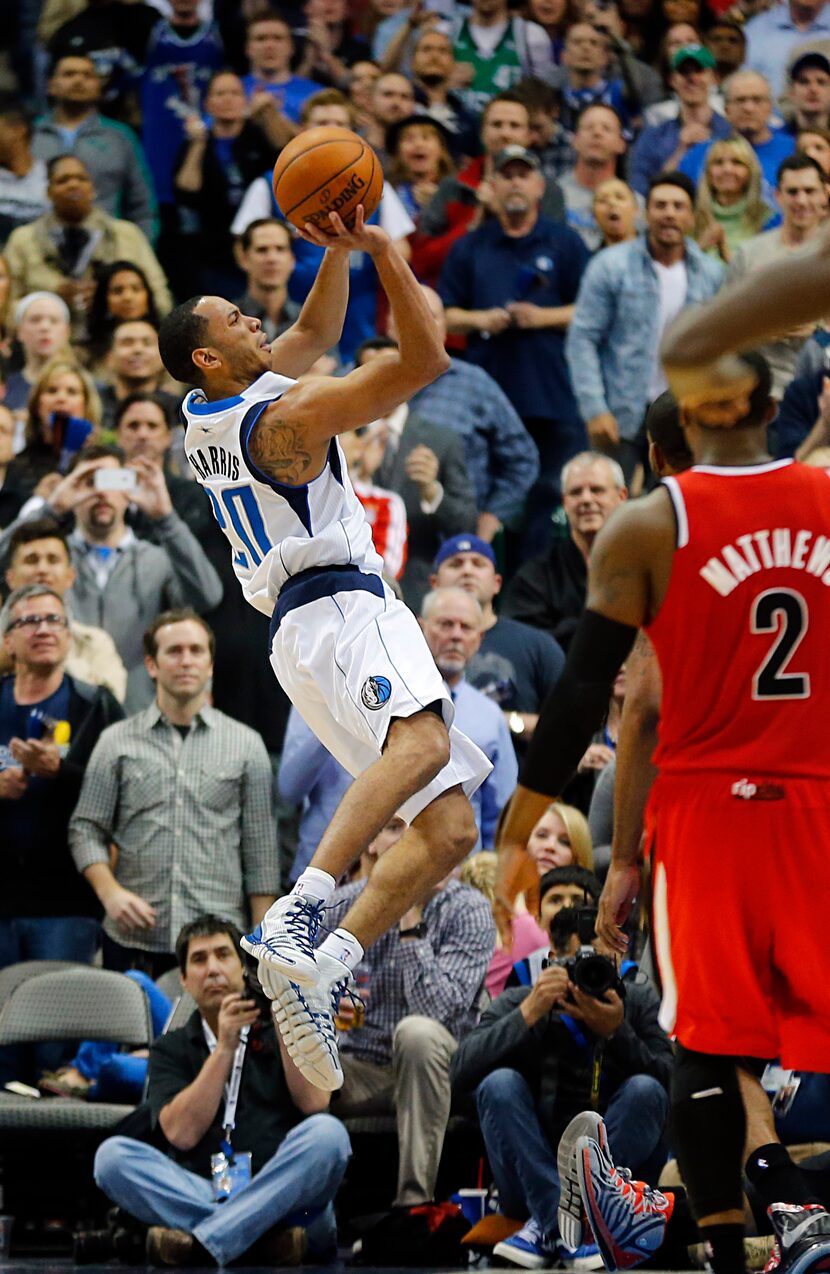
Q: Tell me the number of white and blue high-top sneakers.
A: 2